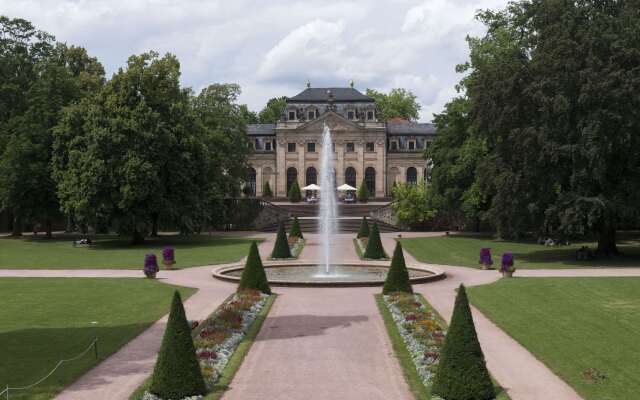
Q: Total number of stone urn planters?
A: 4